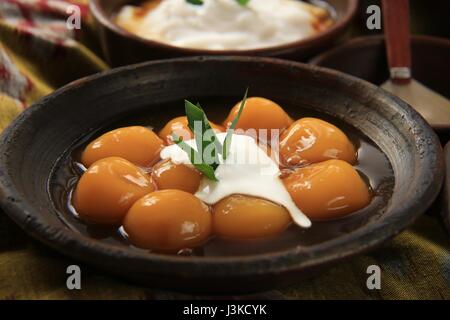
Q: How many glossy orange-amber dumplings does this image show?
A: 9